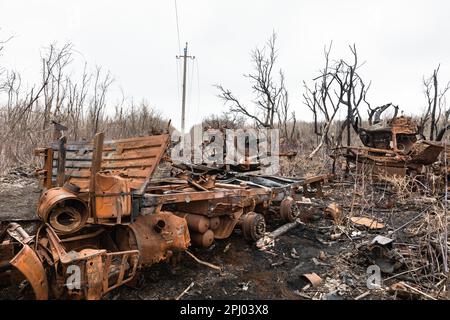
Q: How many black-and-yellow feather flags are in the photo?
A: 0